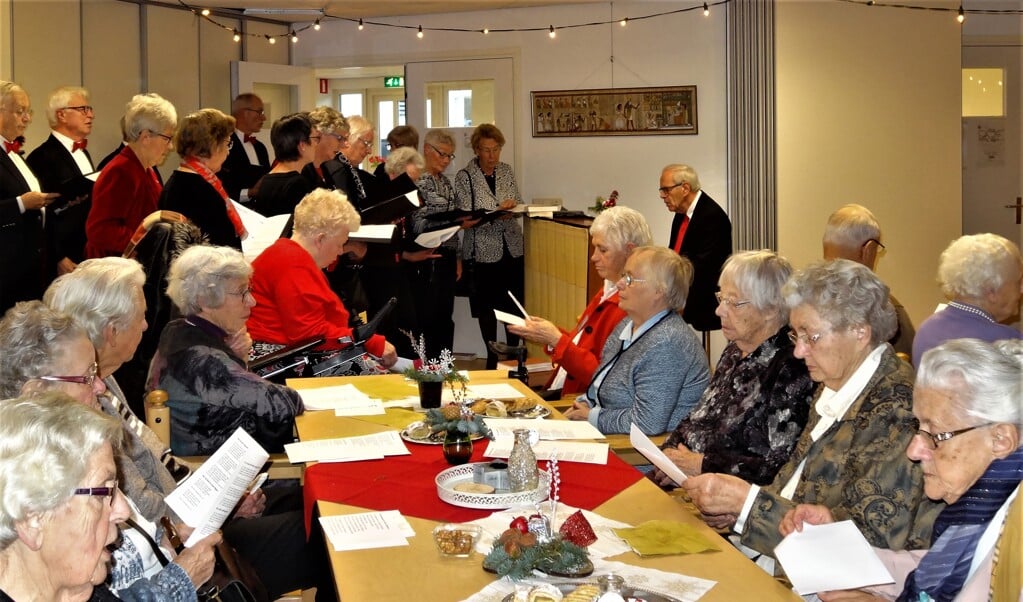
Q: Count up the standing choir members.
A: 13